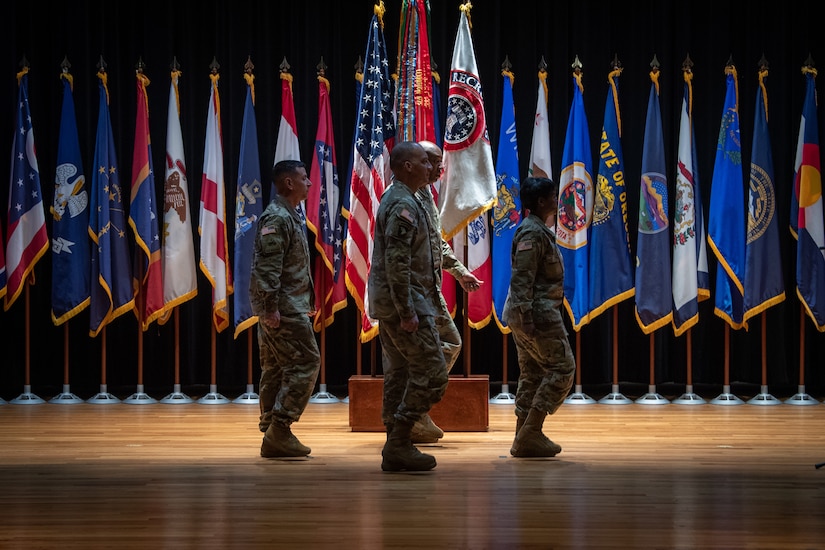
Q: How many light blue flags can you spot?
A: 3